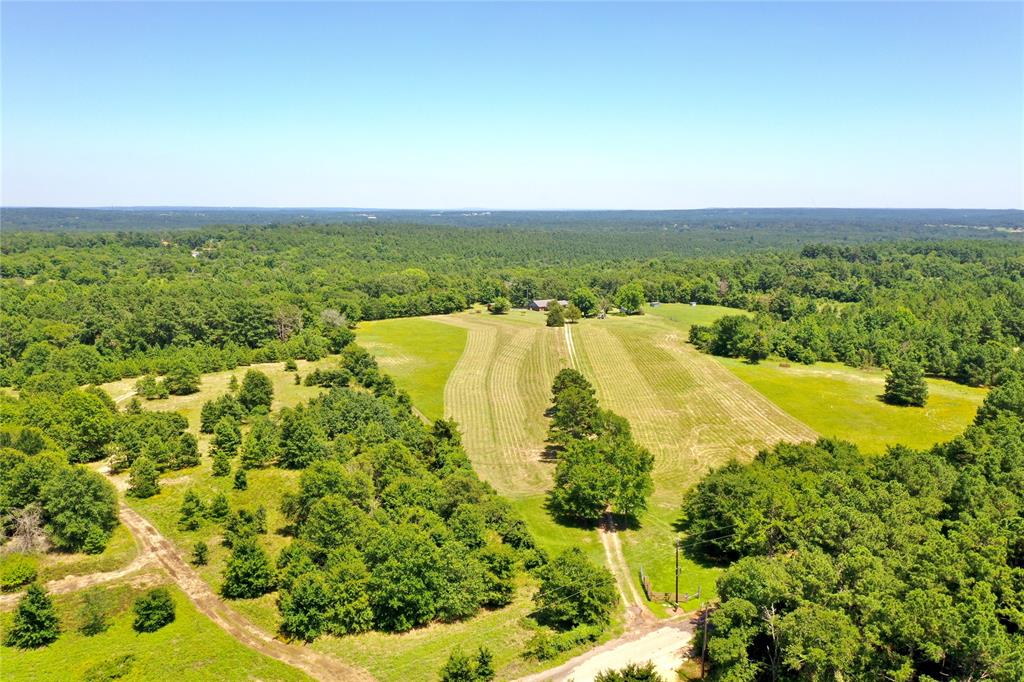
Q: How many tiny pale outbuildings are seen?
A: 2